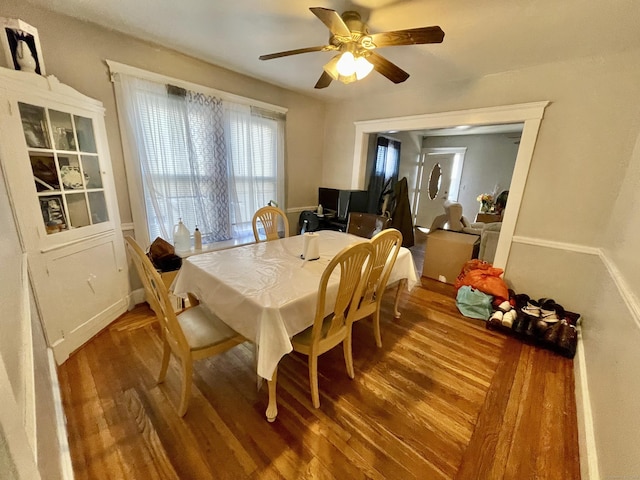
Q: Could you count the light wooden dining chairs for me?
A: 4